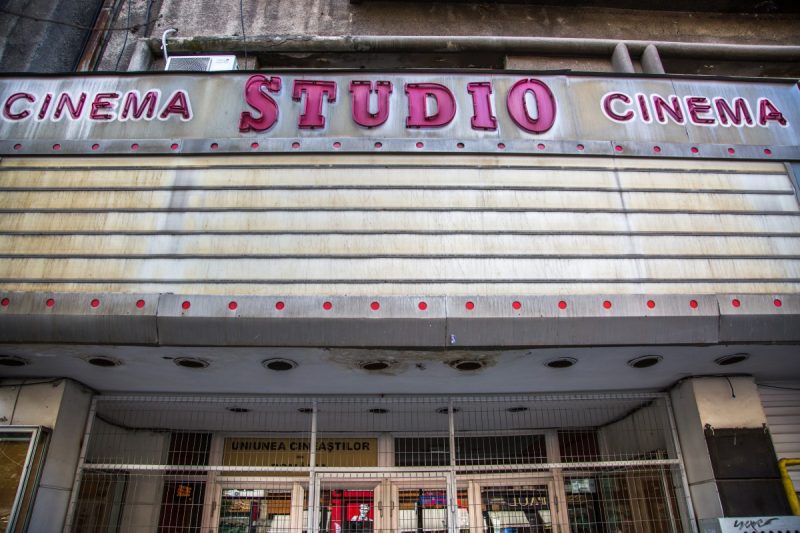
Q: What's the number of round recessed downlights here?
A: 14